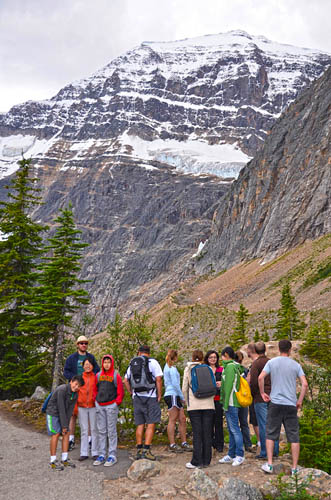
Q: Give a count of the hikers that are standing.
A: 13